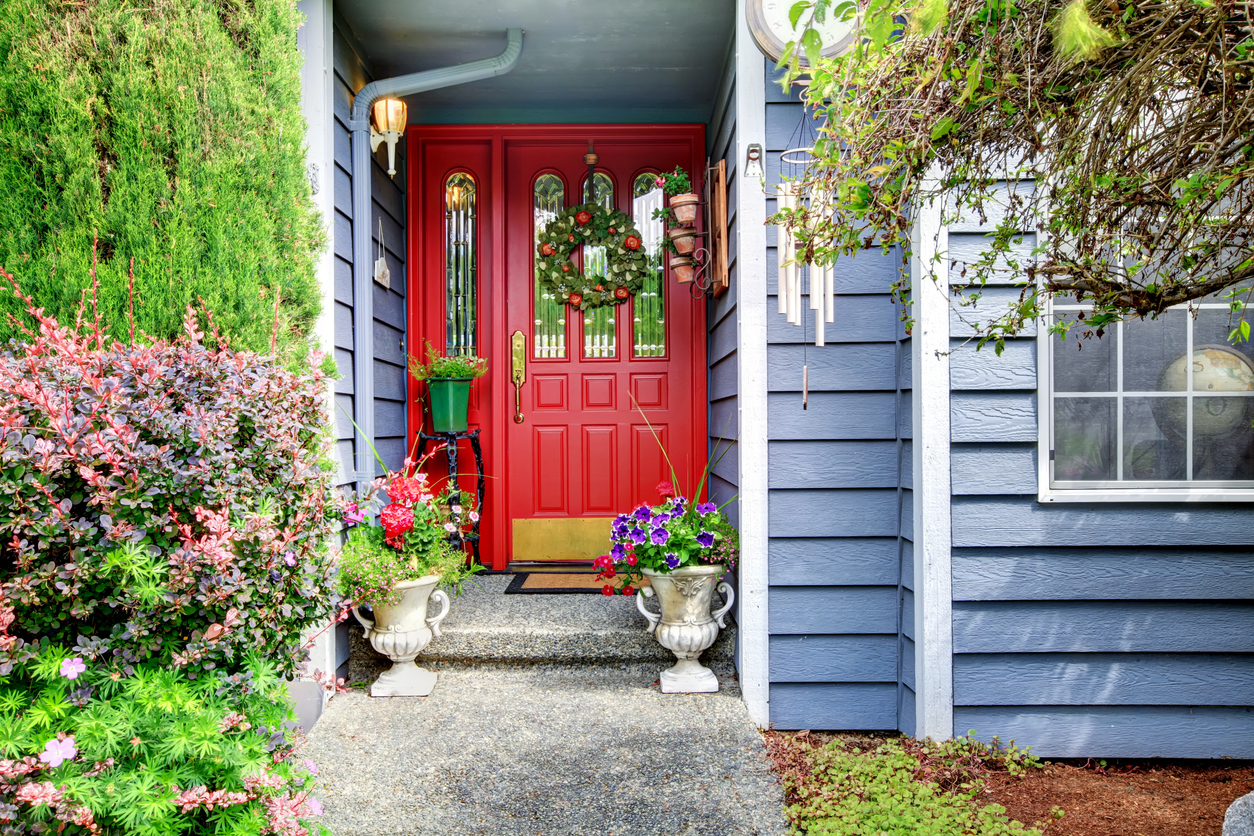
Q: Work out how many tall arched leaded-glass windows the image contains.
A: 4